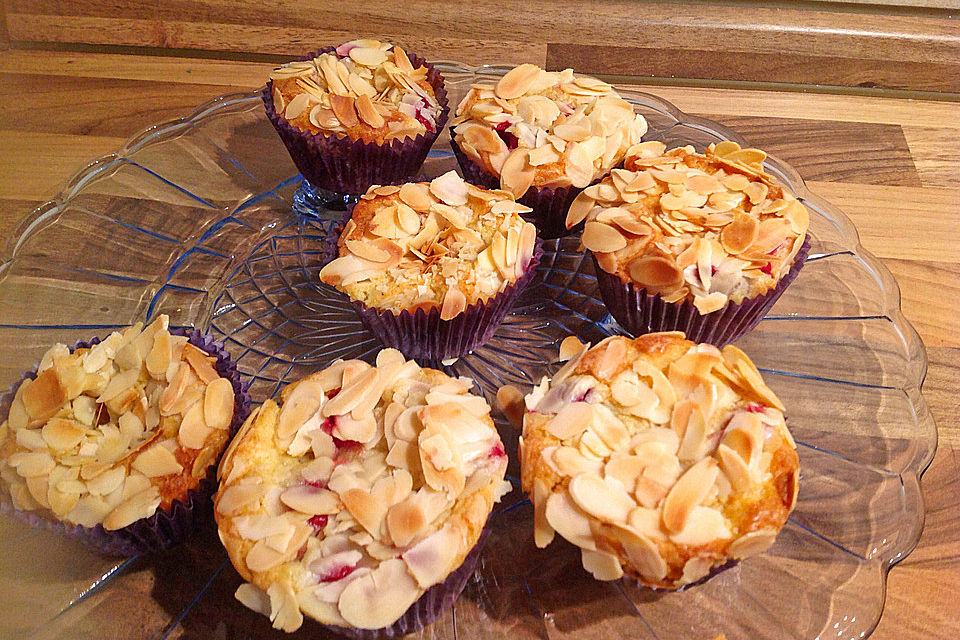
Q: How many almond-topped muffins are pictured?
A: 7